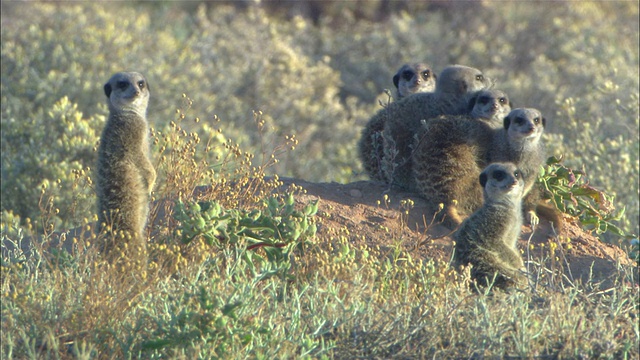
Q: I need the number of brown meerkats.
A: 6